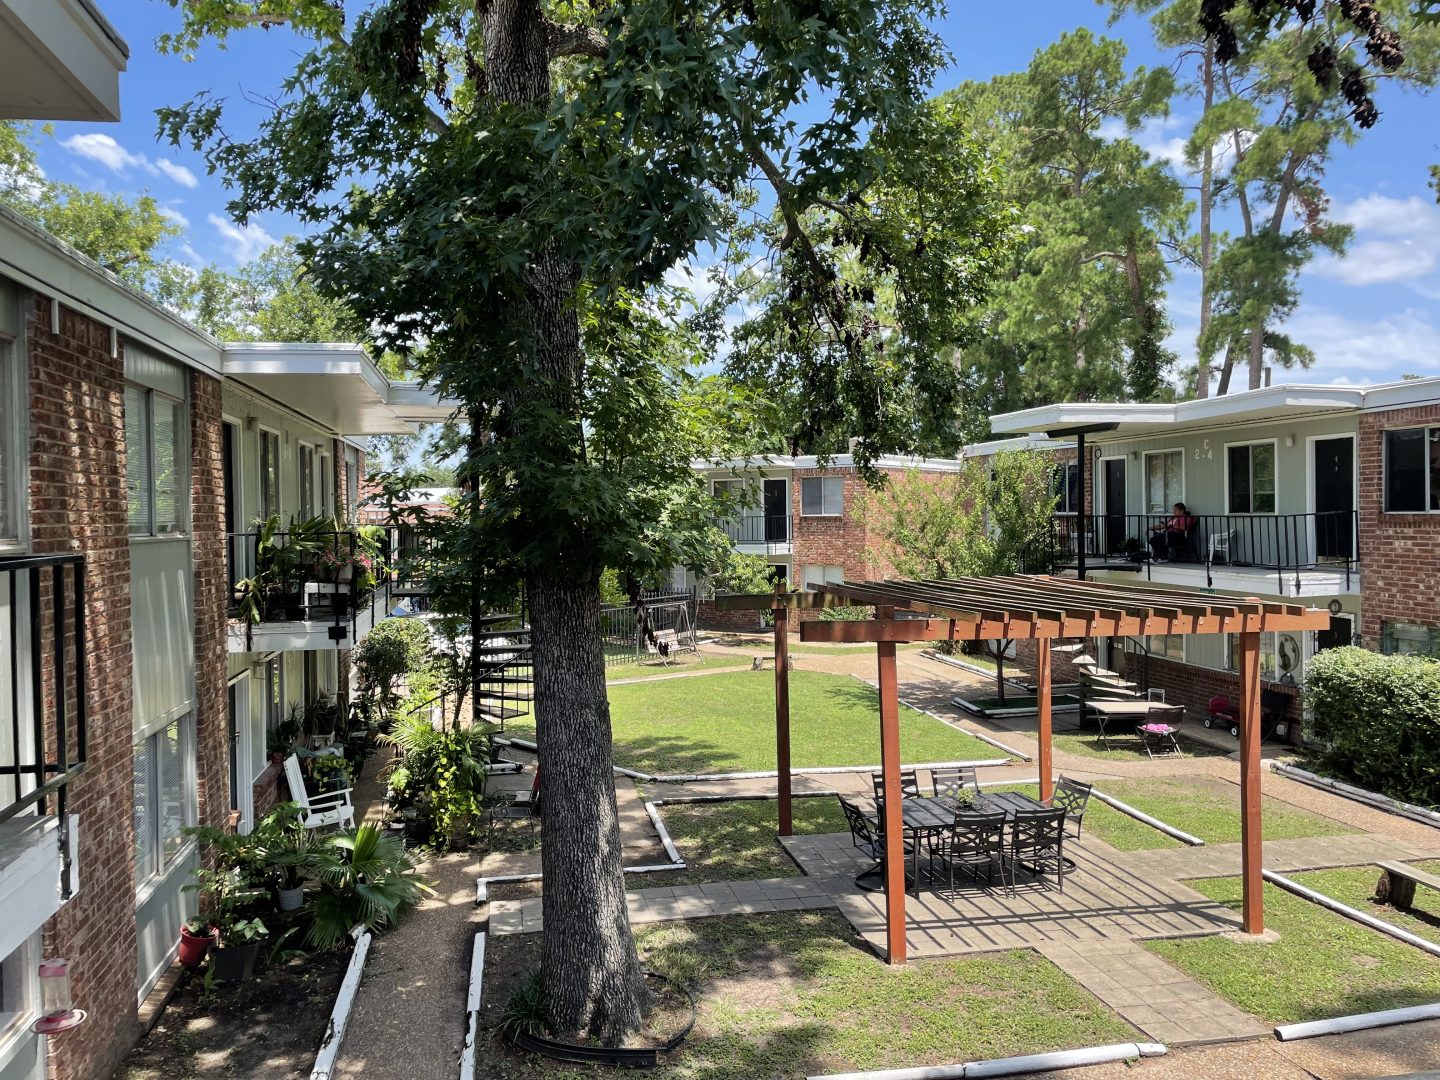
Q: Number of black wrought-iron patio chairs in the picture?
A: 6